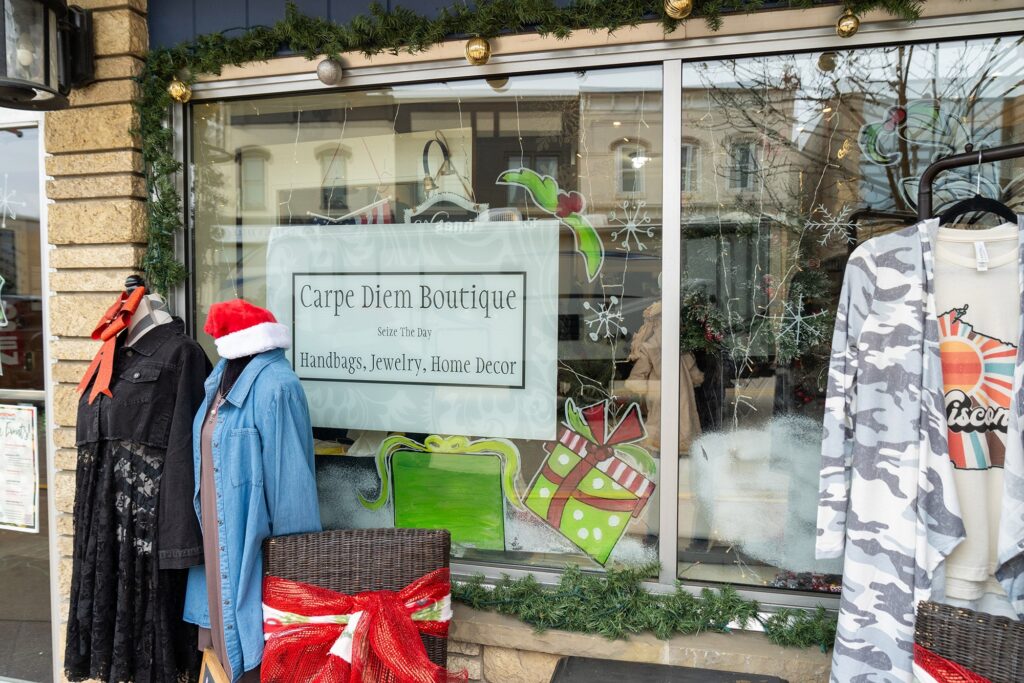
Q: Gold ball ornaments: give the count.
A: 4